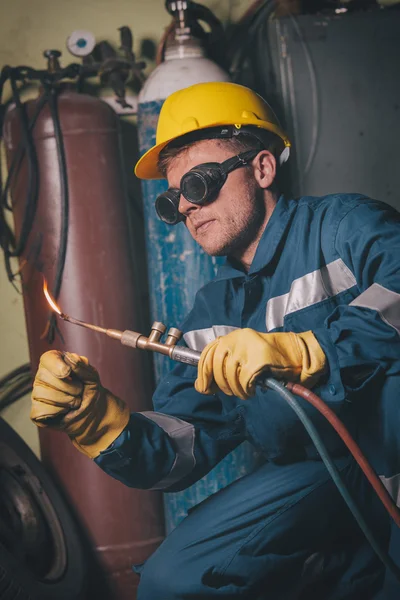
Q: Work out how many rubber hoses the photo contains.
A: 2